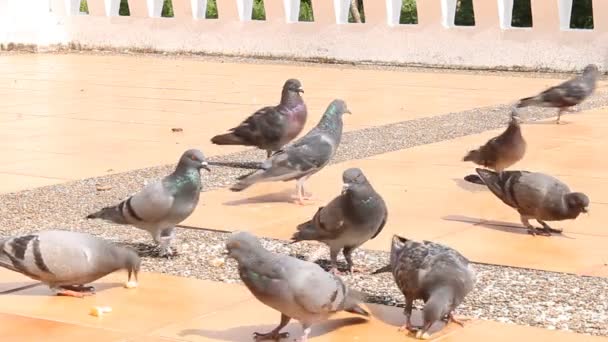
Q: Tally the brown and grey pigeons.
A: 10